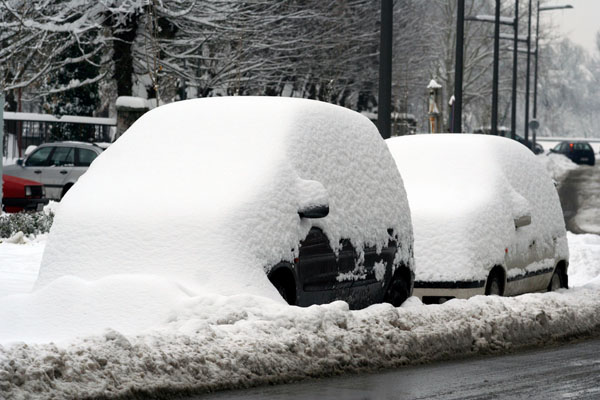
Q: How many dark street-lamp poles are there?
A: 6